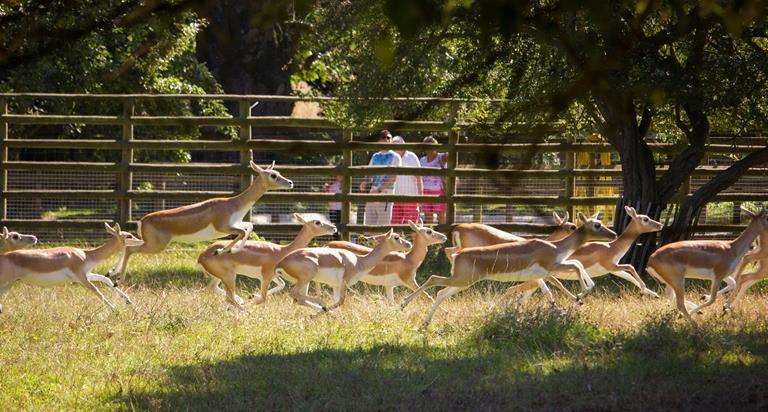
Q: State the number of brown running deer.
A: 11